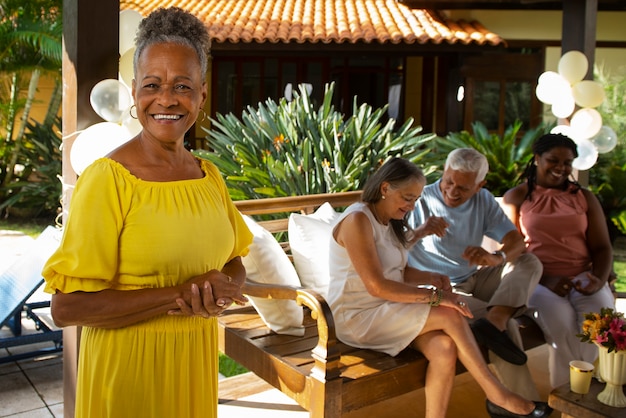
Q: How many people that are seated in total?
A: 3